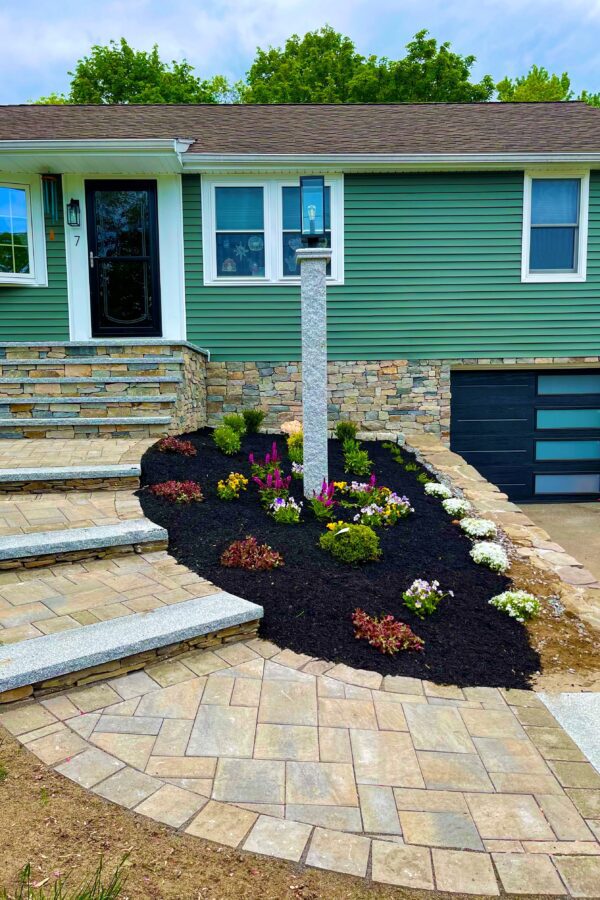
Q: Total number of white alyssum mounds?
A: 5